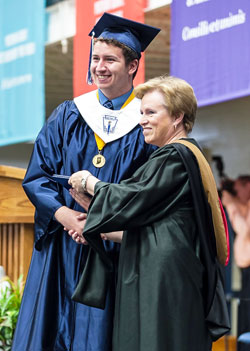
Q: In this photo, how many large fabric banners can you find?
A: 3